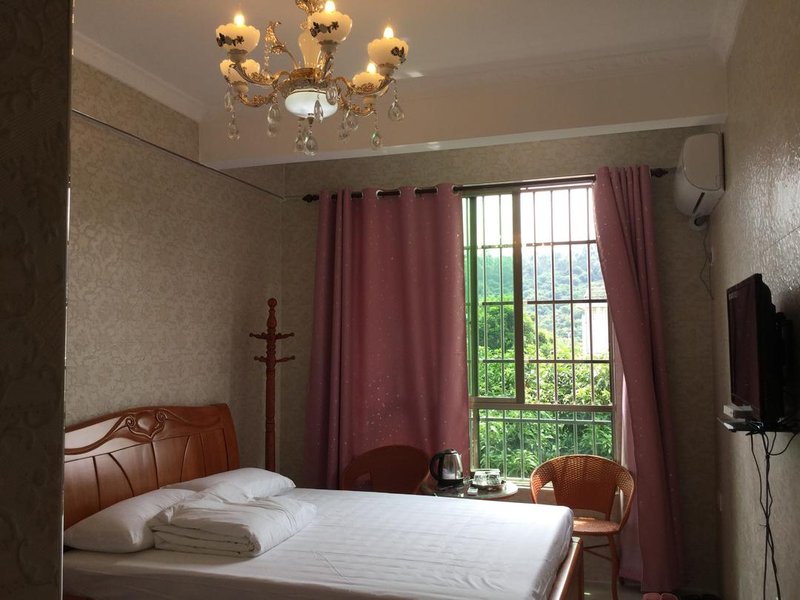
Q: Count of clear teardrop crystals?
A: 12